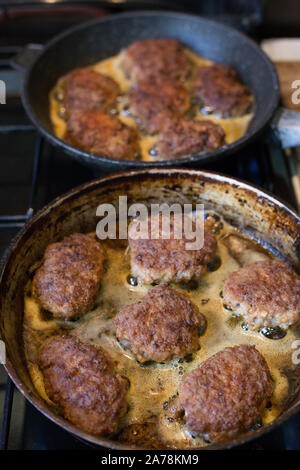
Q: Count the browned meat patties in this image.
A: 12